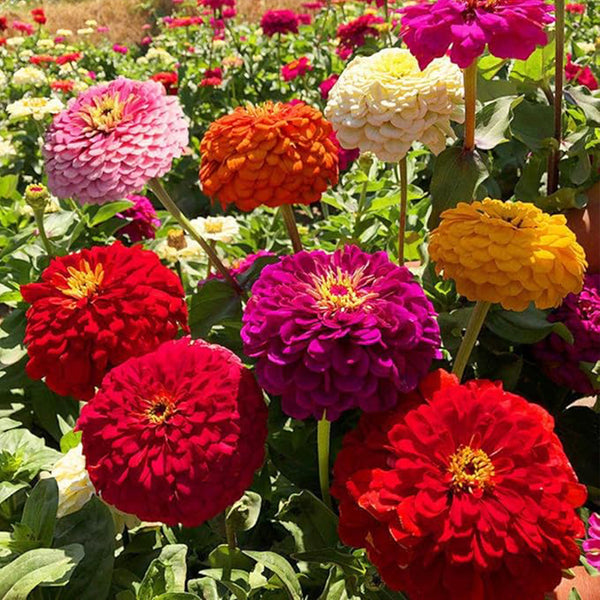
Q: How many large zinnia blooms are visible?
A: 9